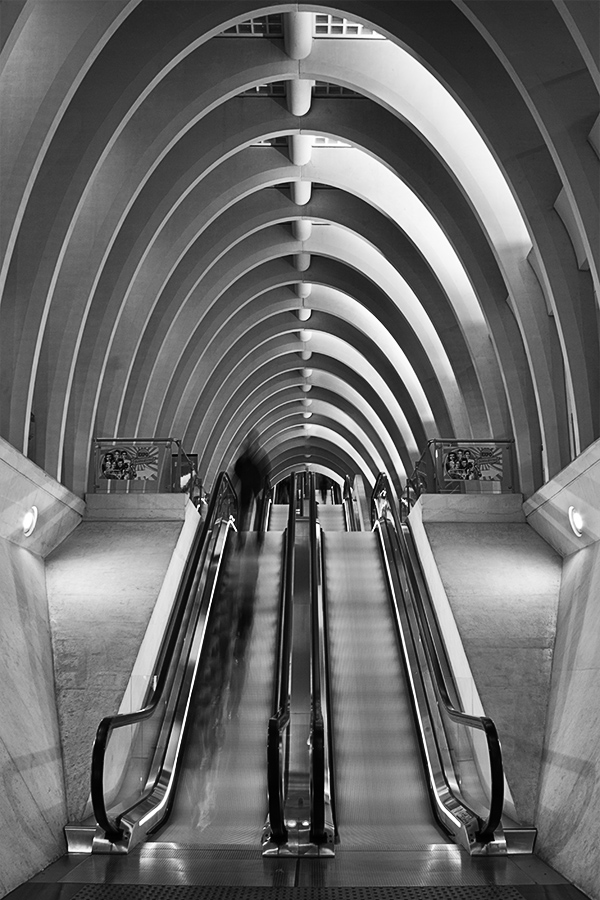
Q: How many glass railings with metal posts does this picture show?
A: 2